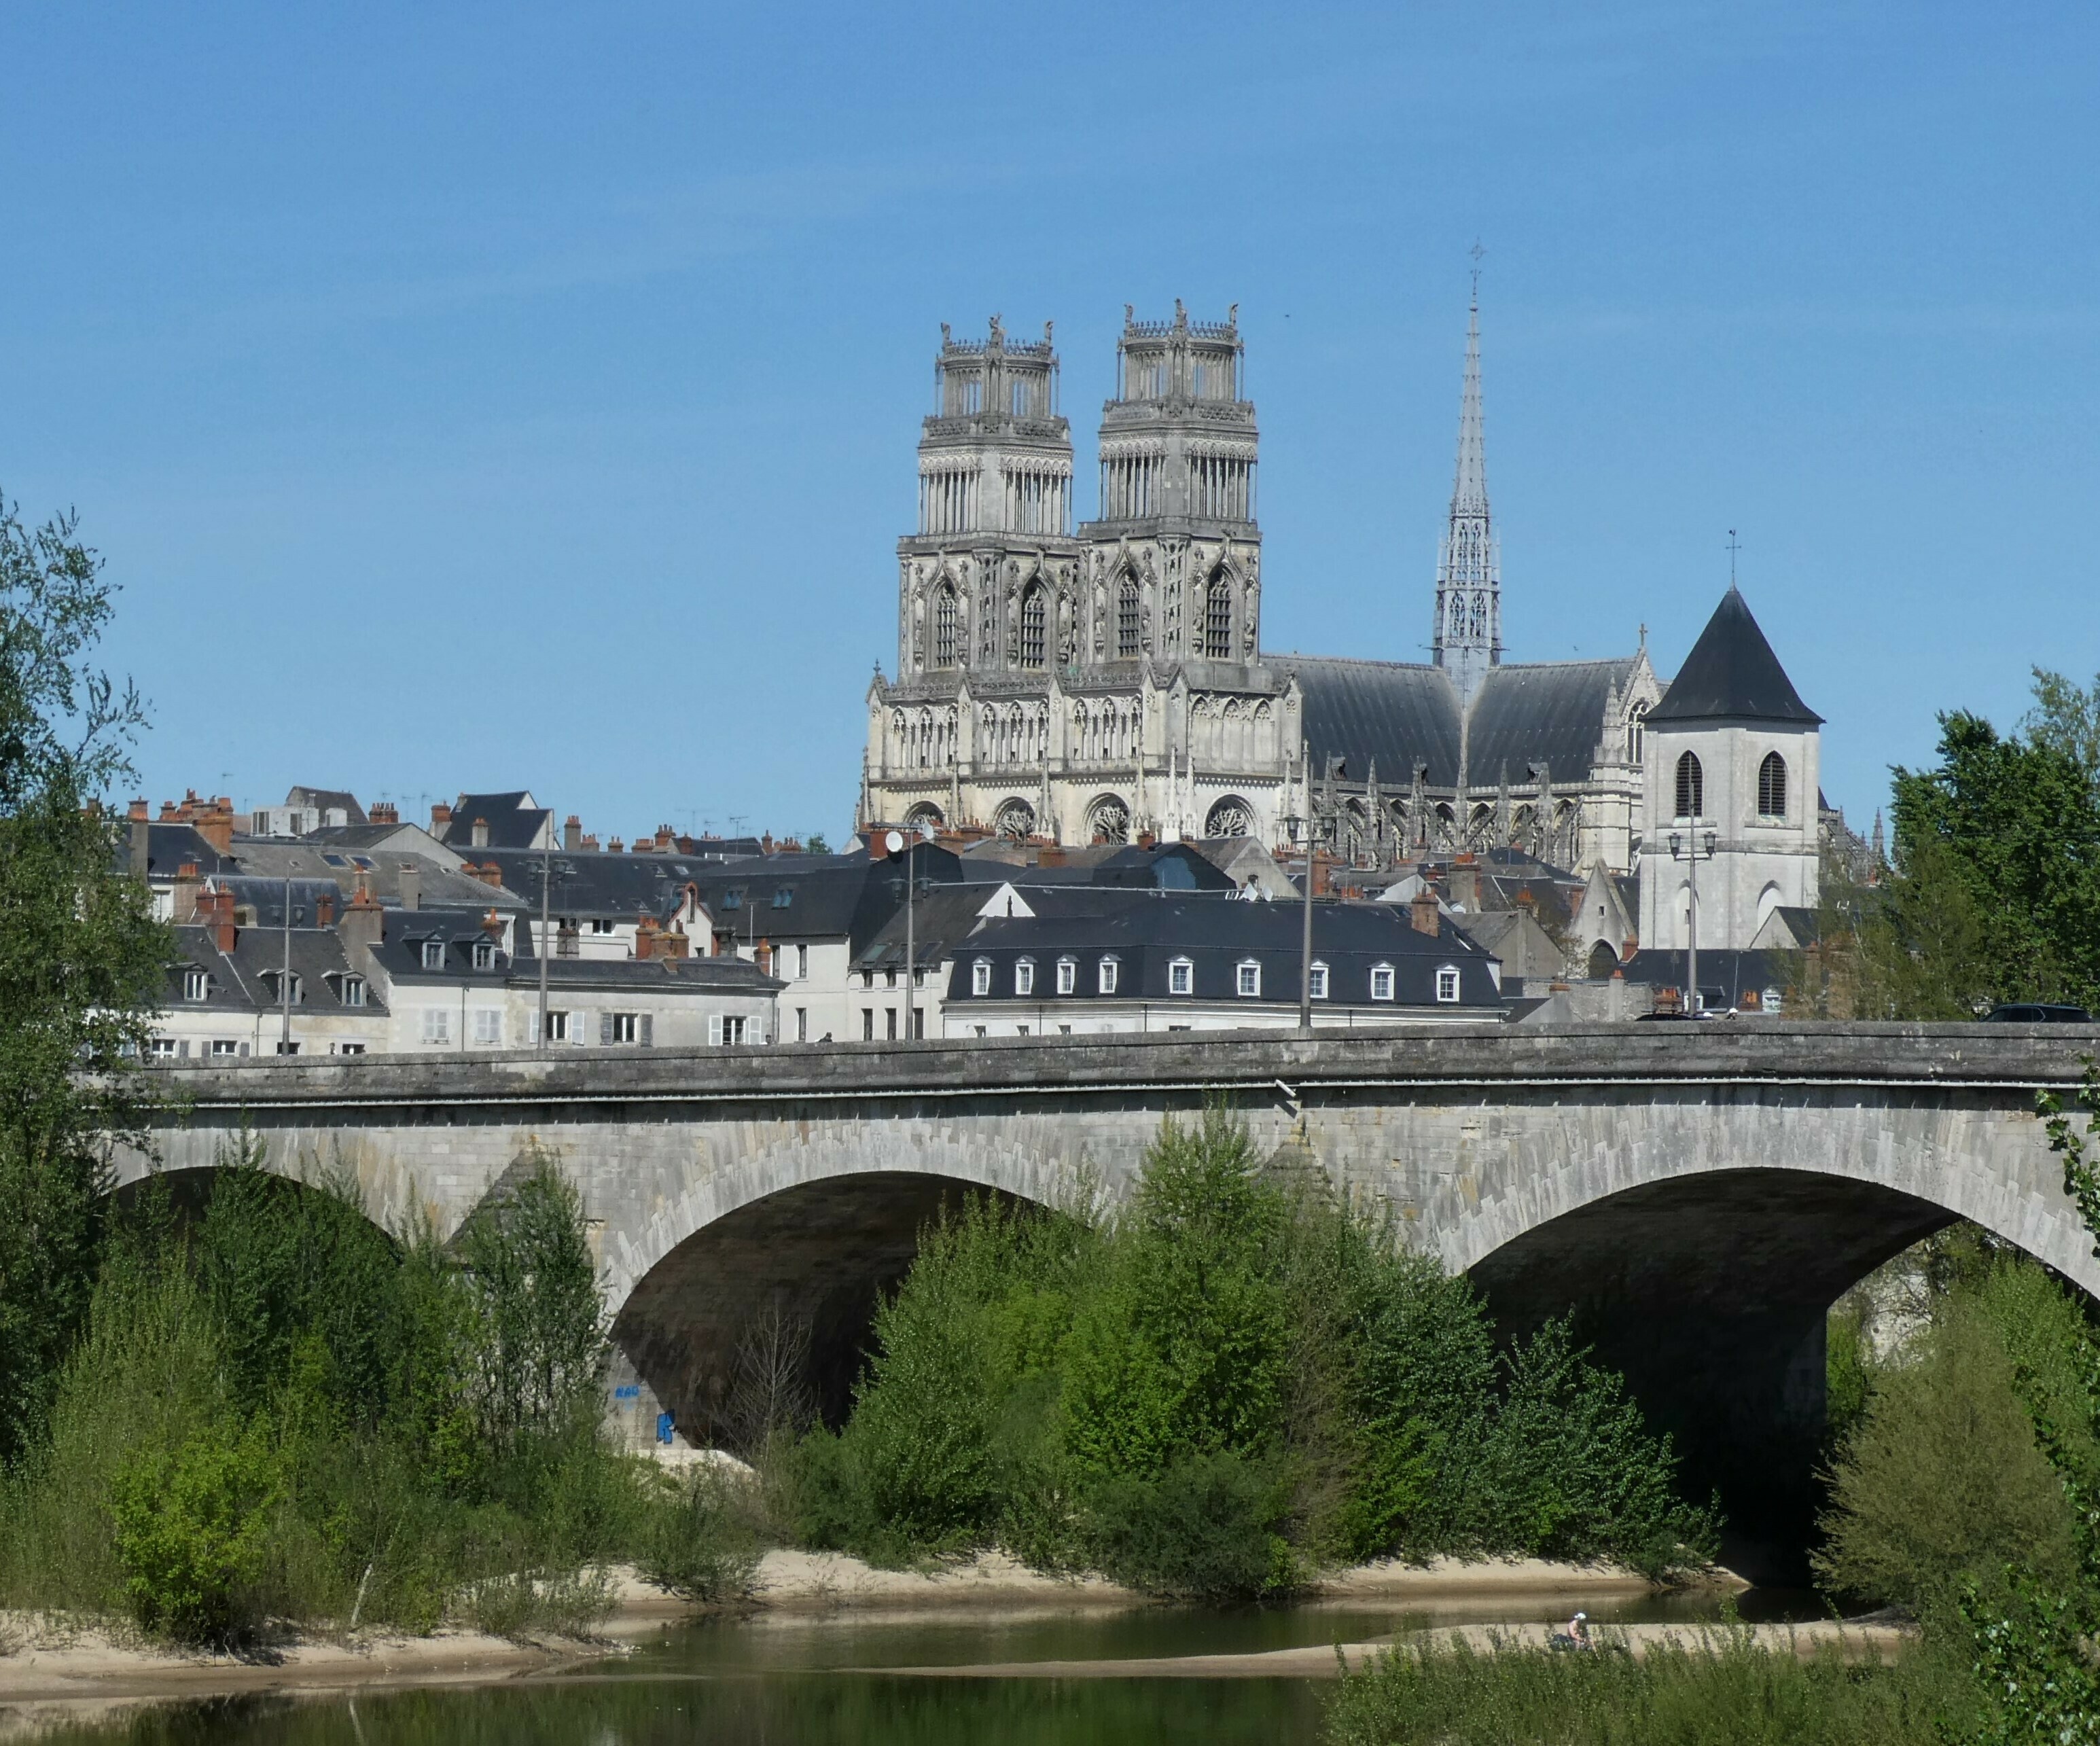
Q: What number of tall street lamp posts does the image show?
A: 5